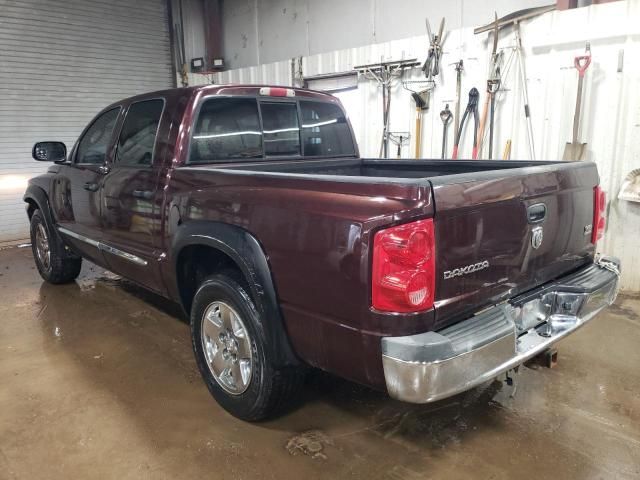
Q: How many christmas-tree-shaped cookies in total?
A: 0